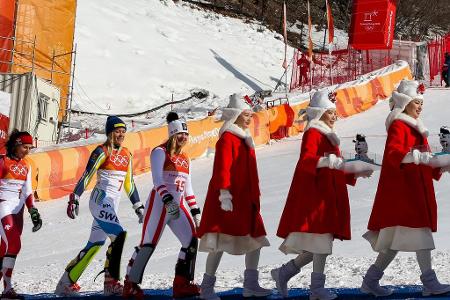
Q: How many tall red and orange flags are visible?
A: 3